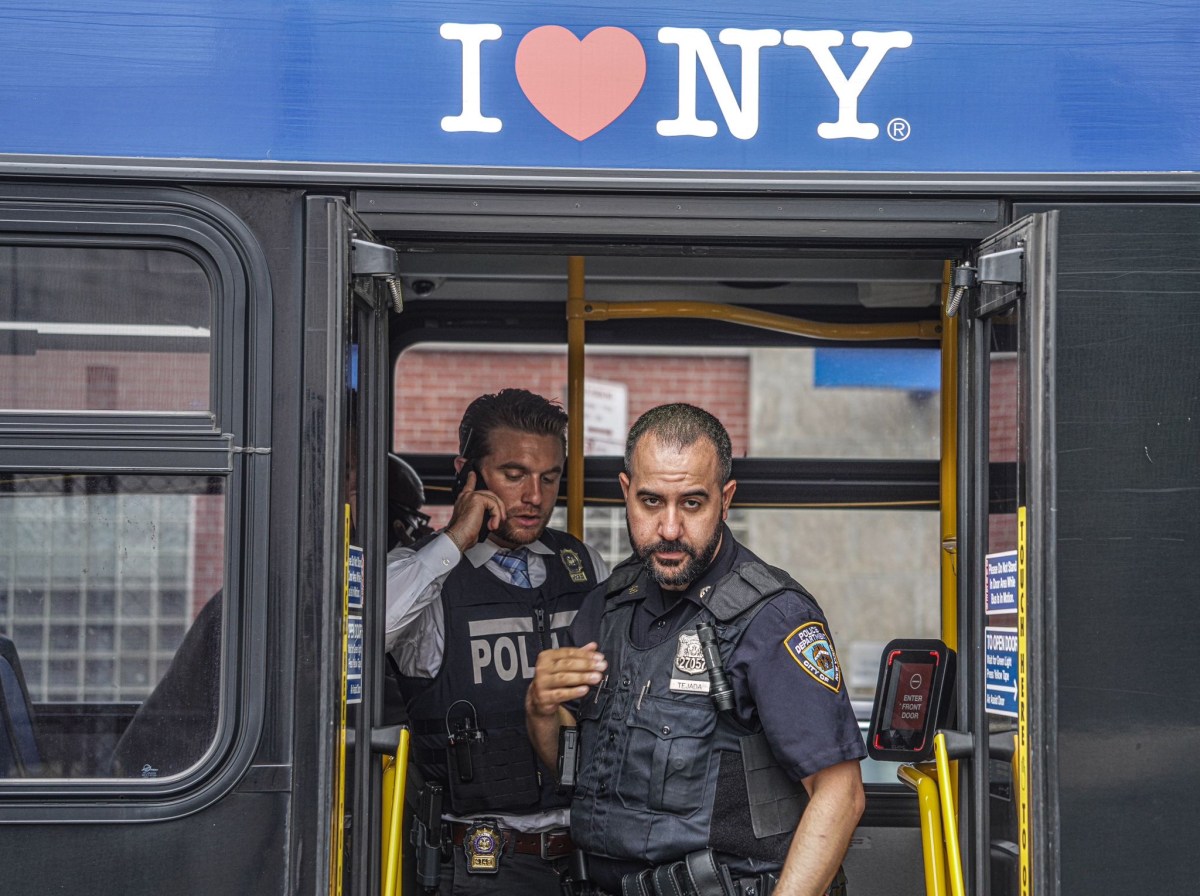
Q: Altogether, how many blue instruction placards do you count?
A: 4